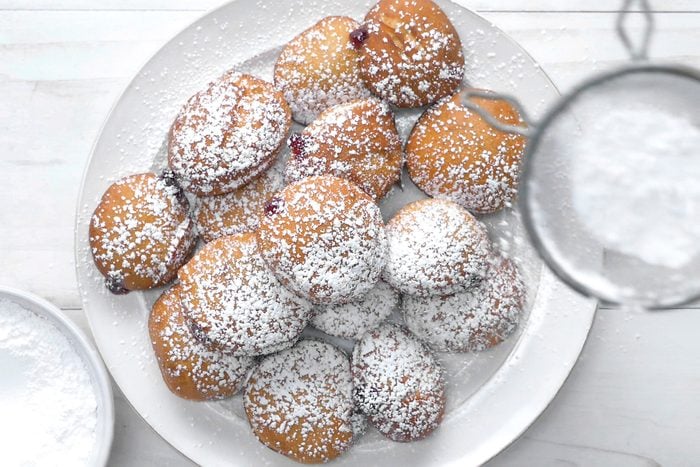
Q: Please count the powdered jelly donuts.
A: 15